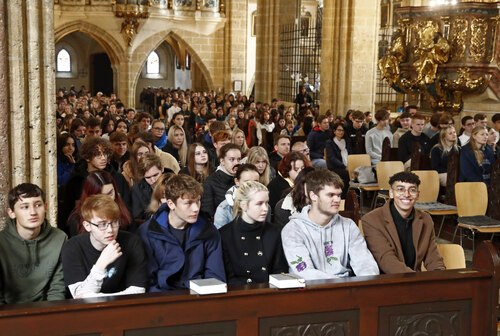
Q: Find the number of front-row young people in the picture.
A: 6